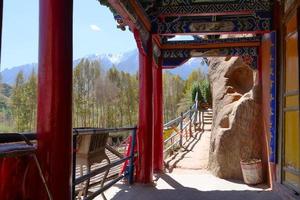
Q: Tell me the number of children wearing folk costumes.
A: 0